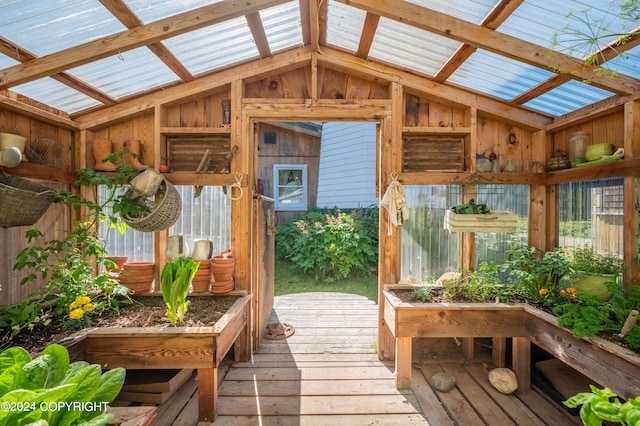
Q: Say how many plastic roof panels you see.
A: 14